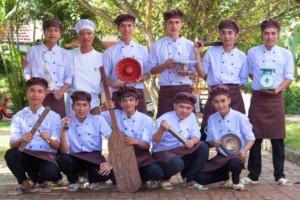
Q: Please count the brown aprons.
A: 10